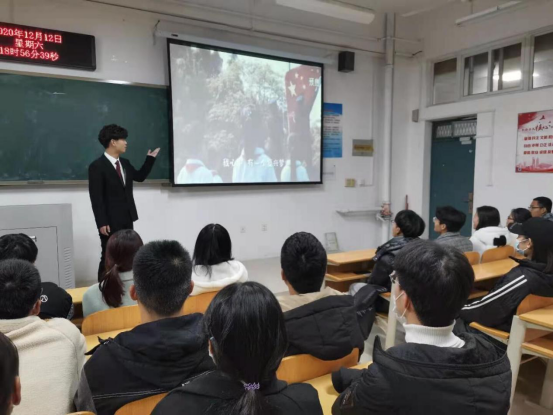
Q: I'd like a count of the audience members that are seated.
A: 15